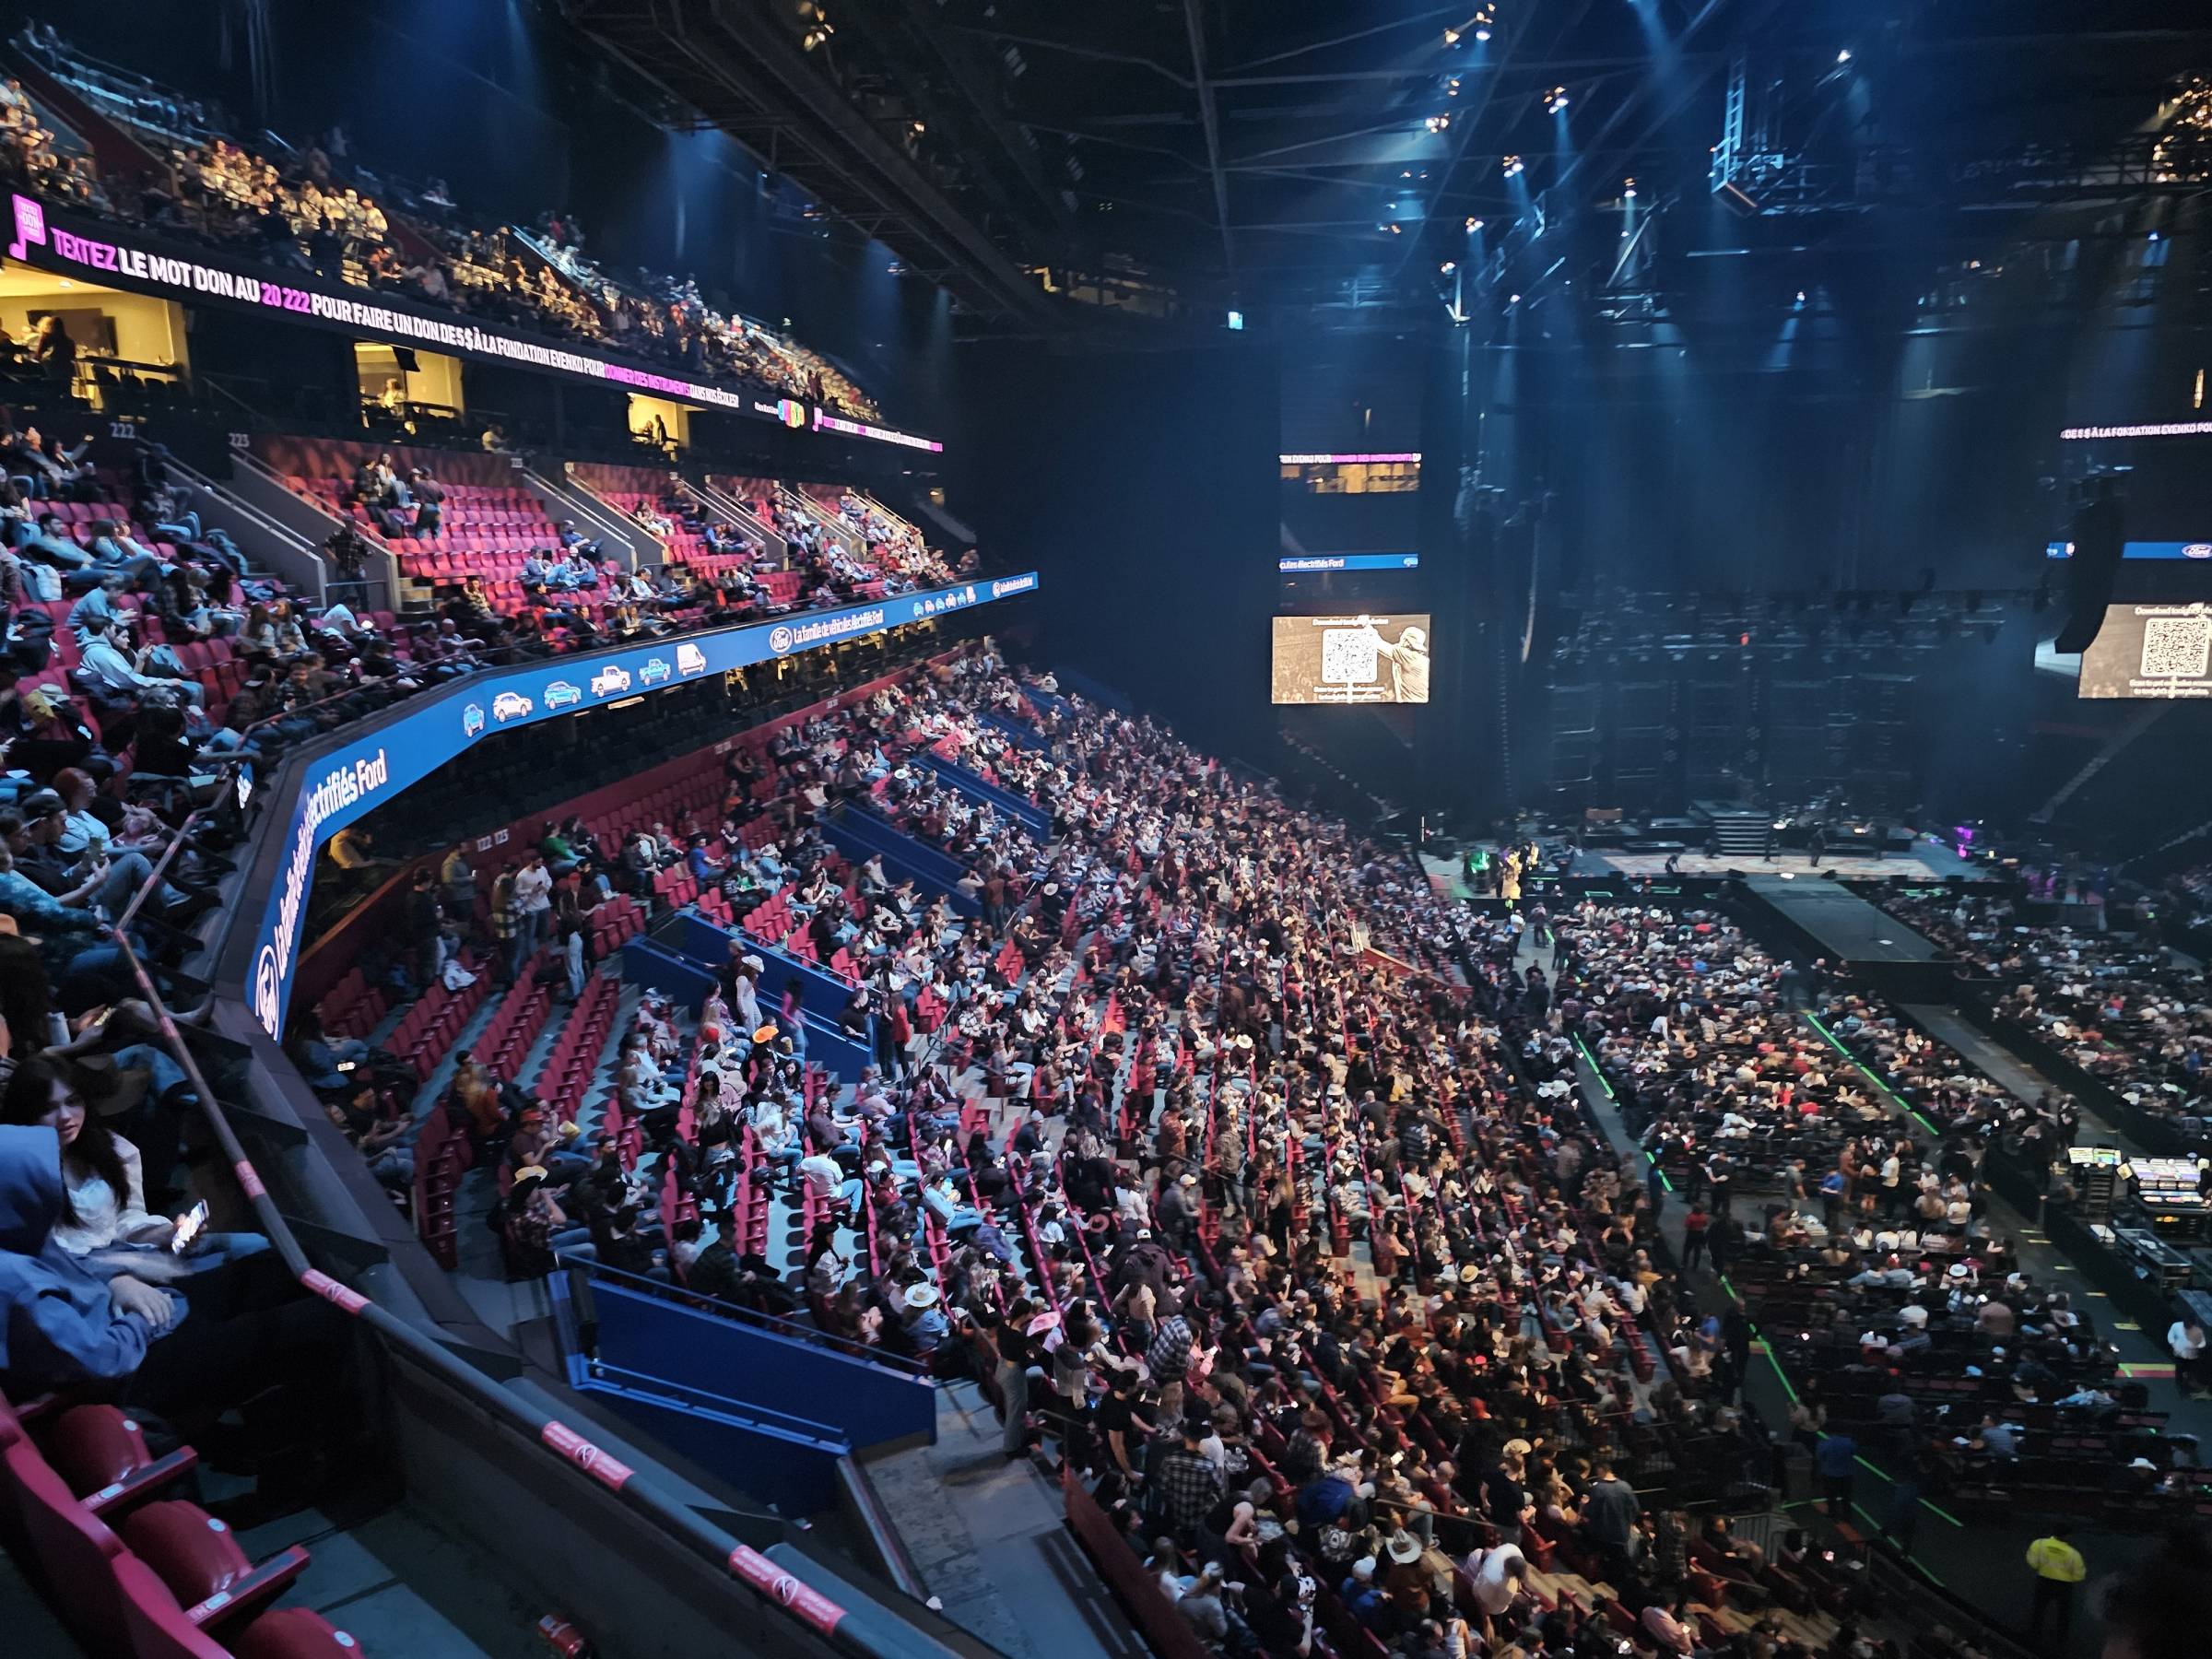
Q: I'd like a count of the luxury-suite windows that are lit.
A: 3